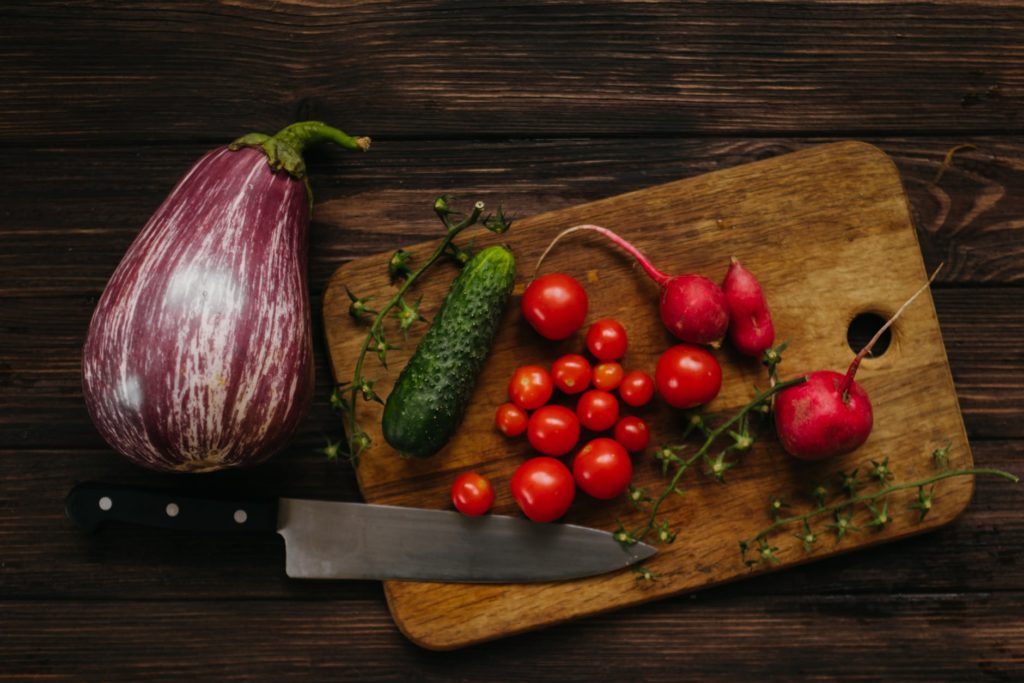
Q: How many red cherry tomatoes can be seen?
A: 14